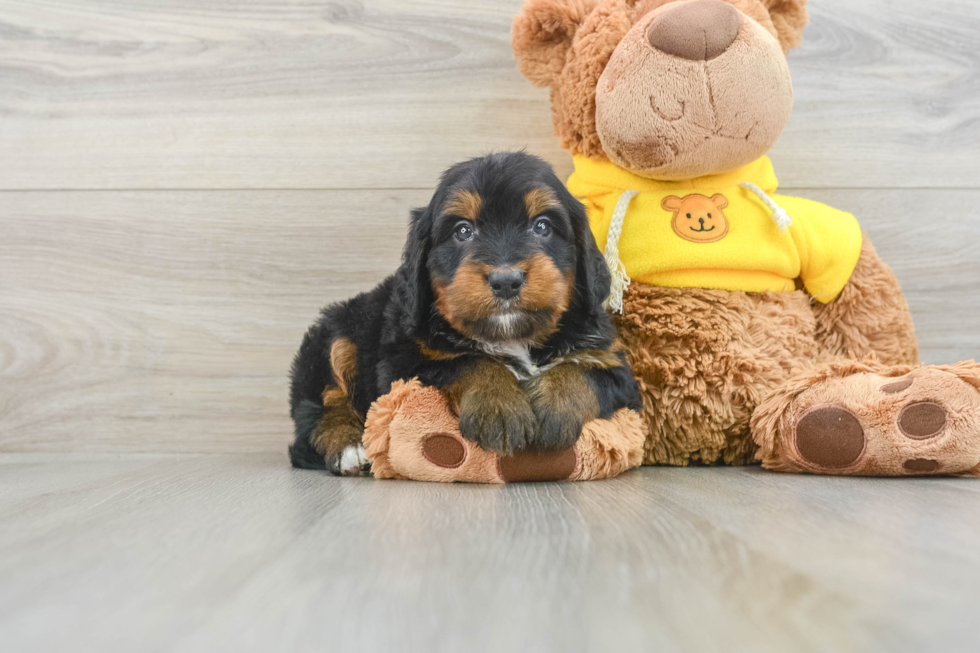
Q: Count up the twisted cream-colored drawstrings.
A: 2